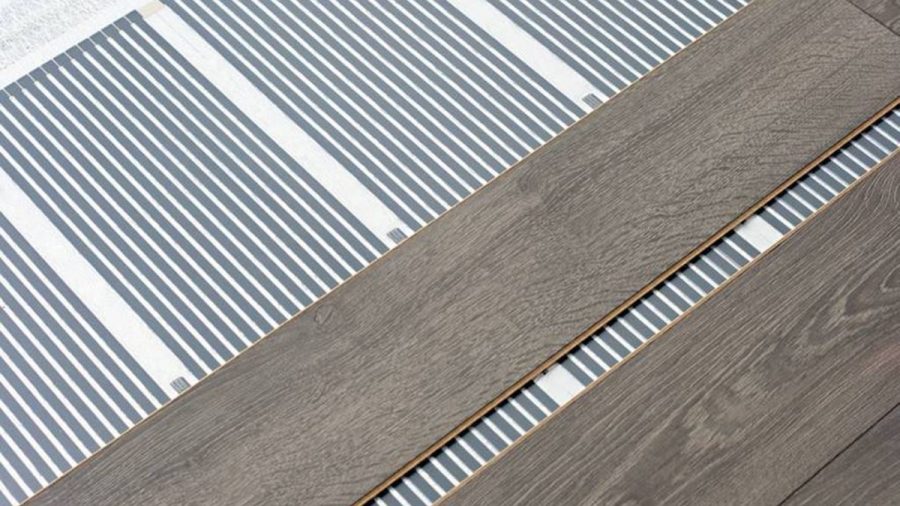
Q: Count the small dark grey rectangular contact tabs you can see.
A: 3